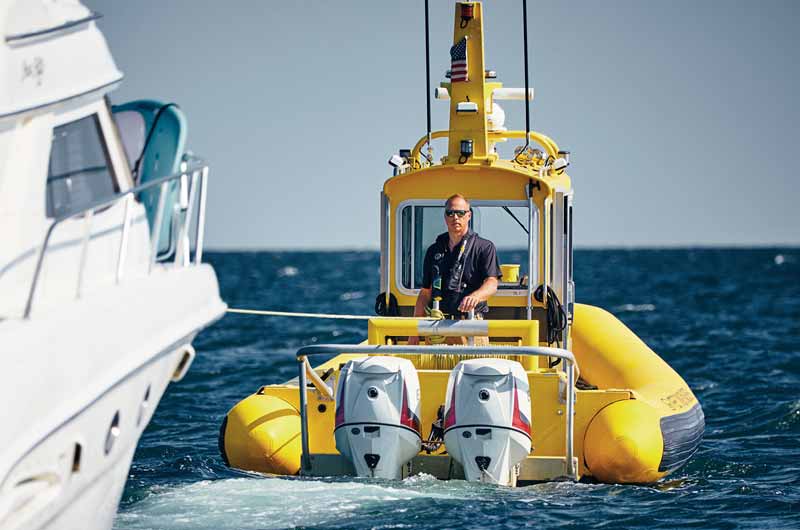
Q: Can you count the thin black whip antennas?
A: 2